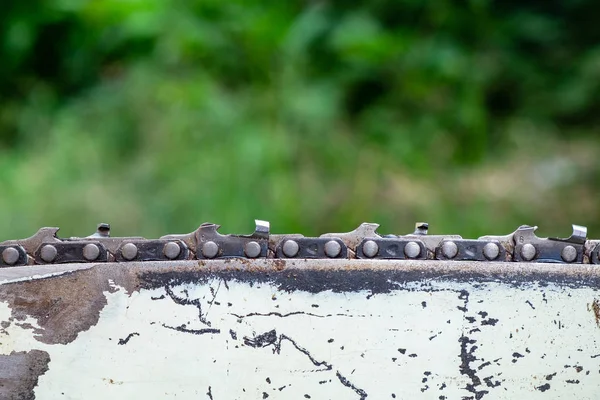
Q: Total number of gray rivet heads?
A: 15